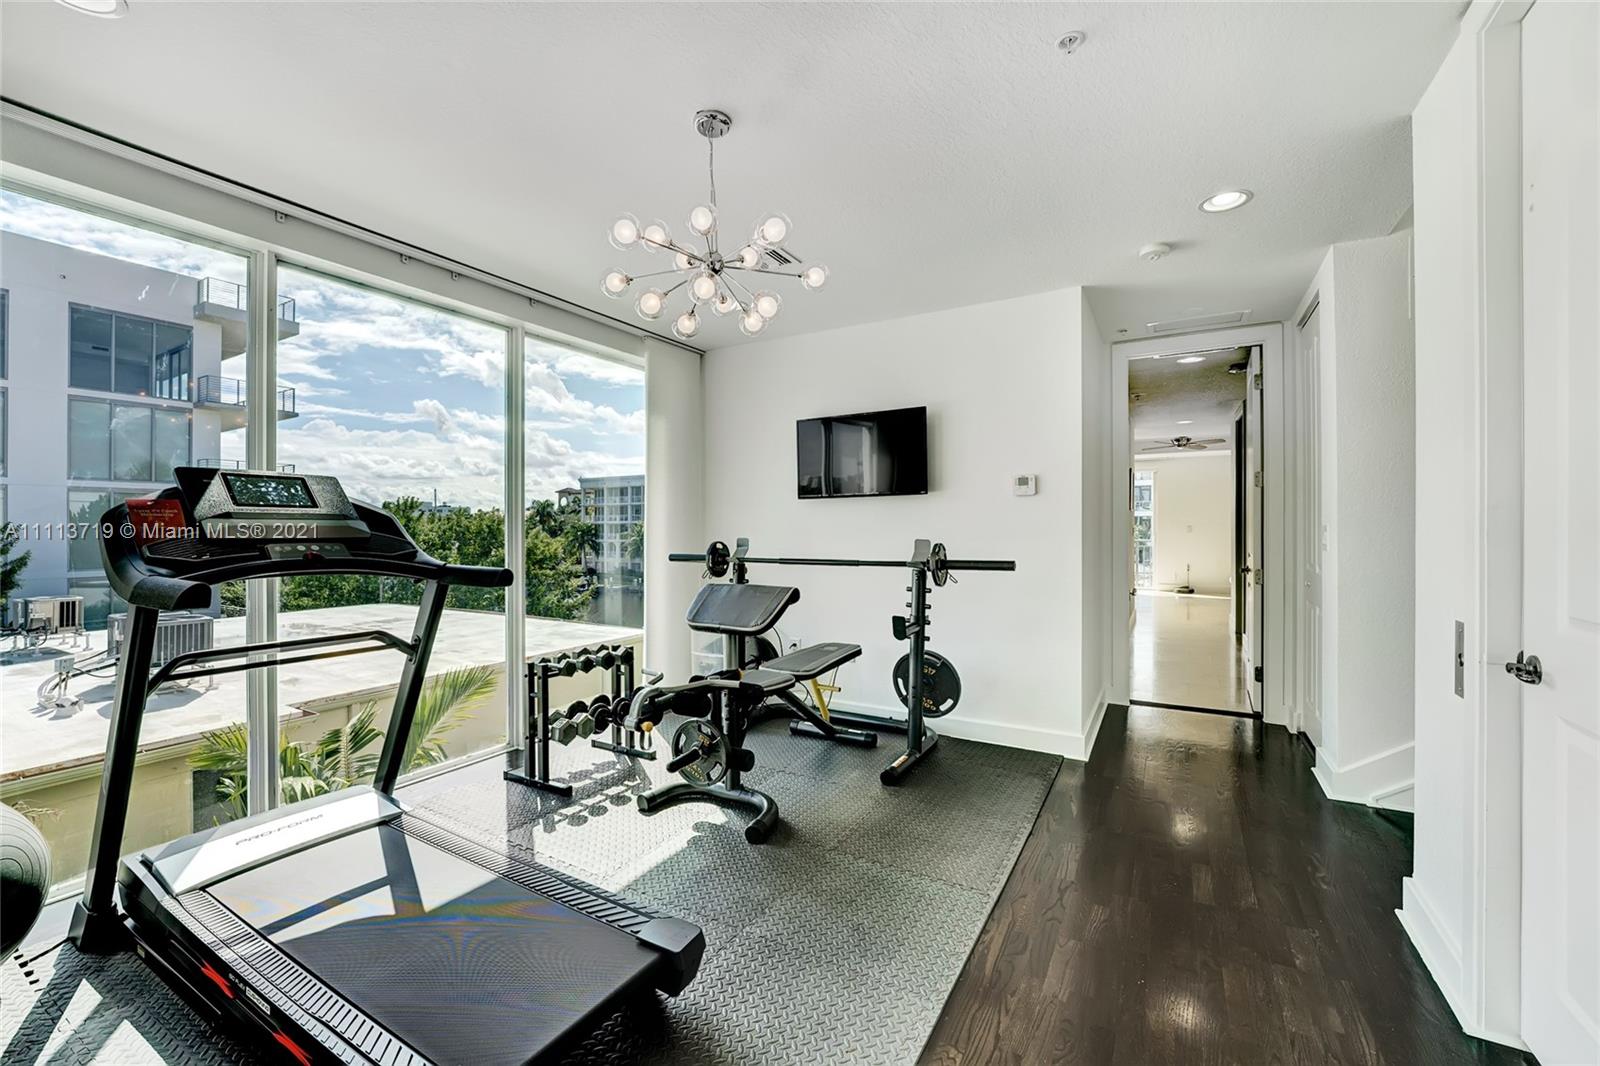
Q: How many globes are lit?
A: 14